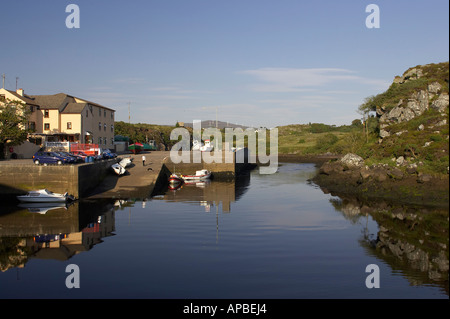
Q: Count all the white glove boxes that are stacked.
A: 0